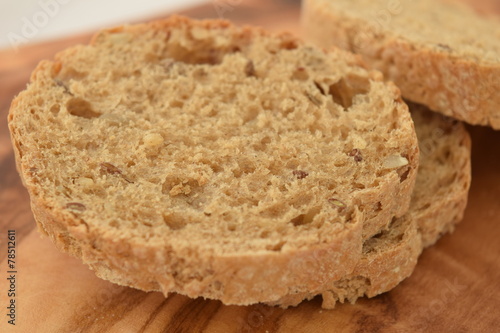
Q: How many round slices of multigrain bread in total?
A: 3